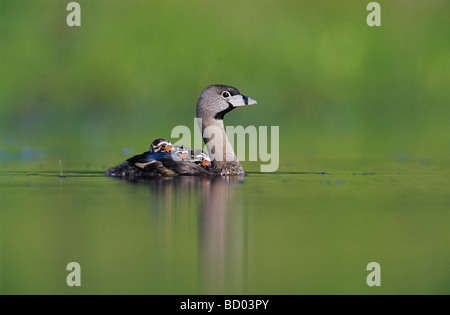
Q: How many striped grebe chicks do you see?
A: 3